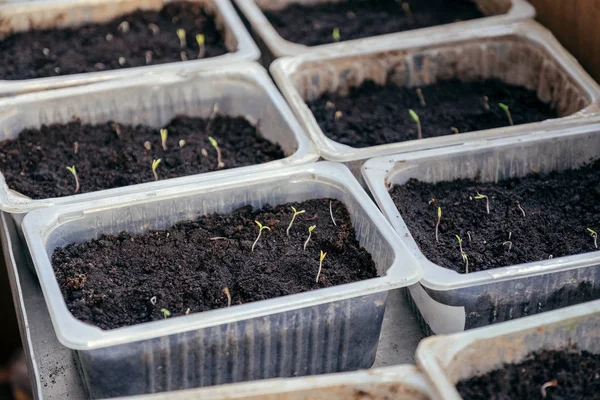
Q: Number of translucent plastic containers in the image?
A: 8